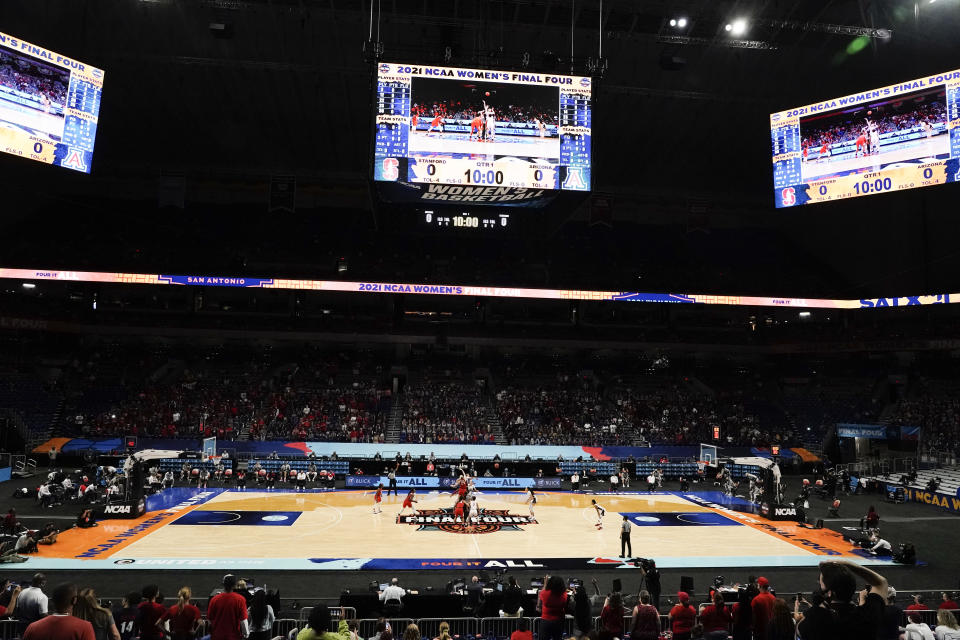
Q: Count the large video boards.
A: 3